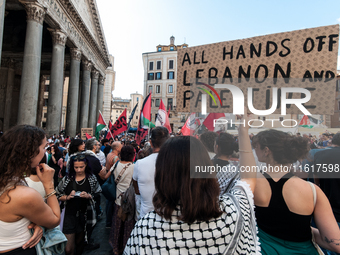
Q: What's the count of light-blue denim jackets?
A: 1